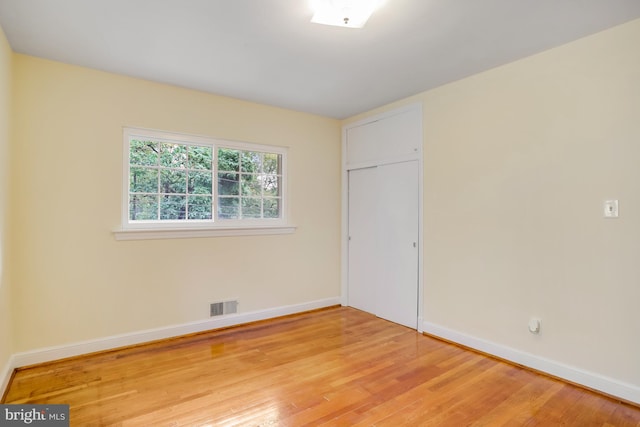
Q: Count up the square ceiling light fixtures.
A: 1